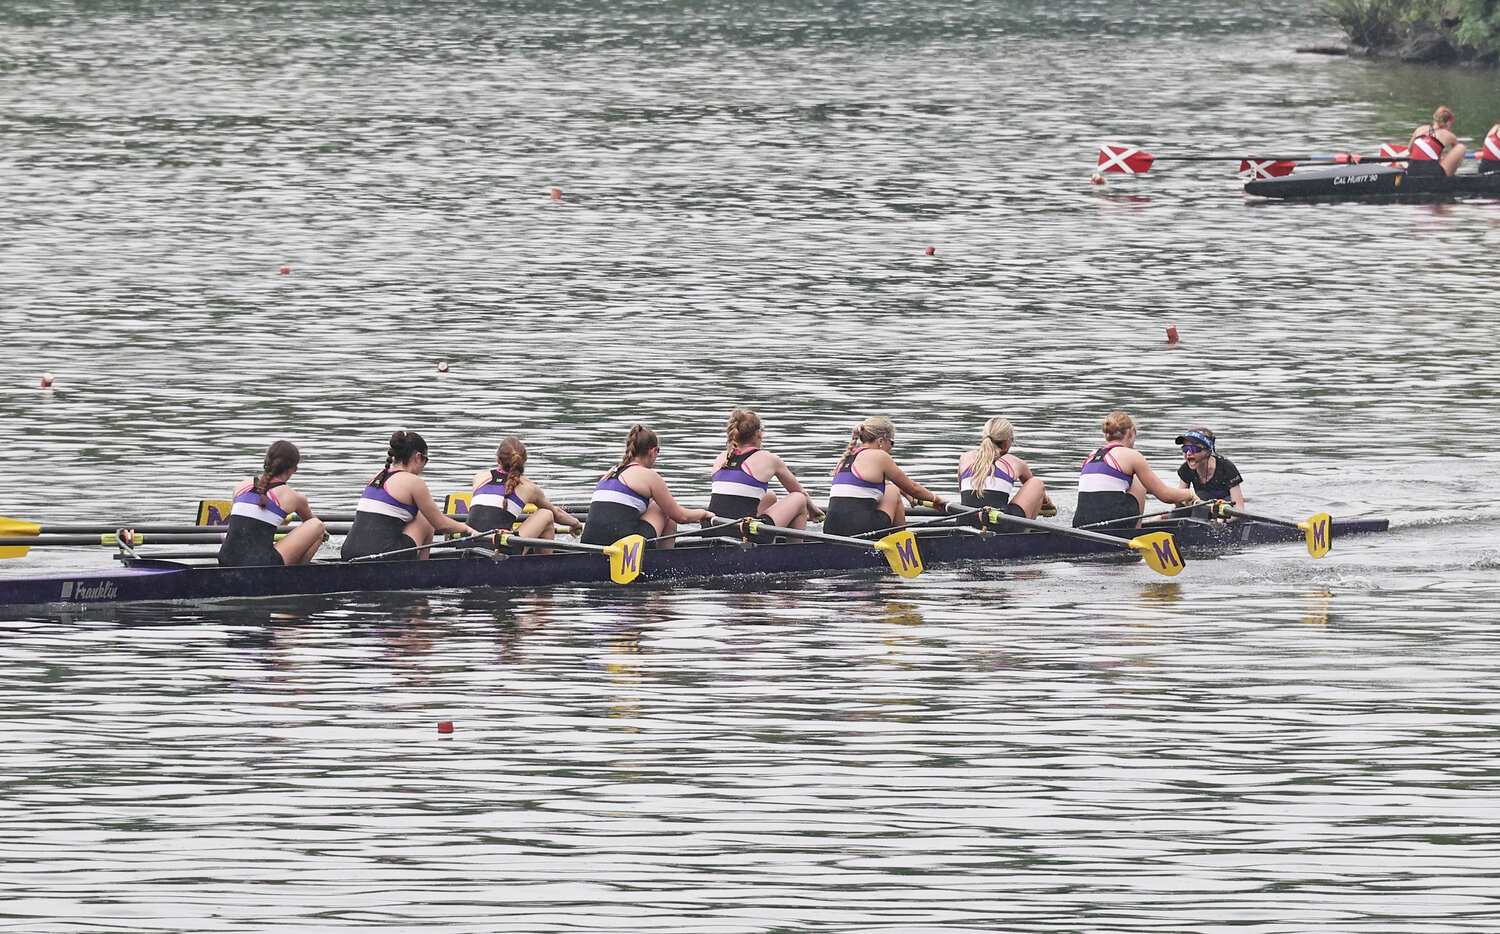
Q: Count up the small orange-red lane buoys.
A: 8